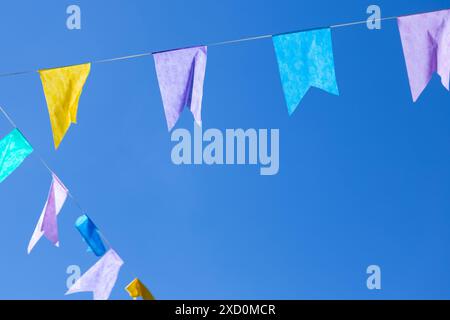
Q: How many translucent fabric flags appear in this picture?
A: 9